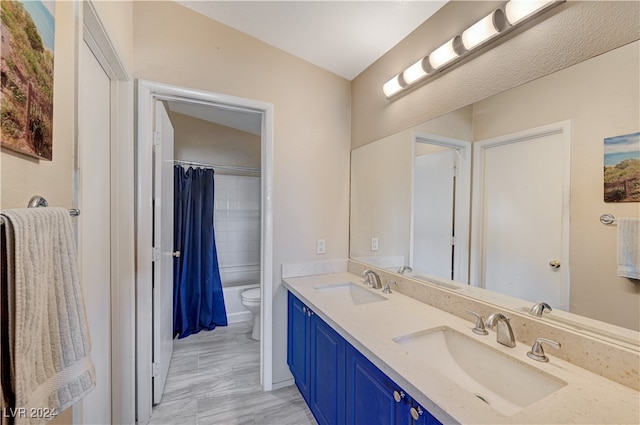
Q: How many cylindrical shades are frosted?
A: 5